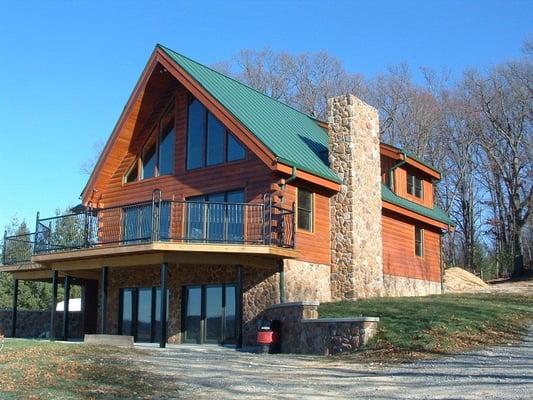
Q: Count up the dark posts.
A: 6